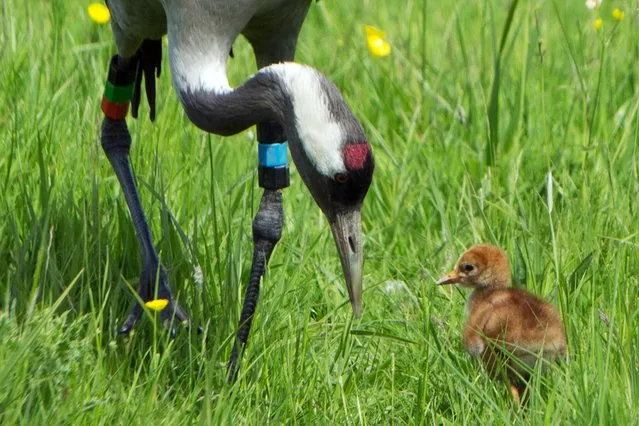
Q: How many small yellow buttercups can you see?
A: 5